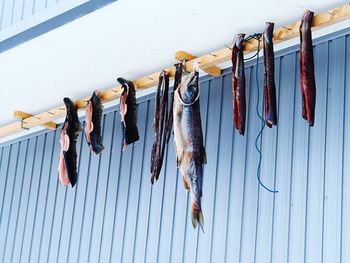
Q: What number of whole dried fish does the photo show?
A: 1